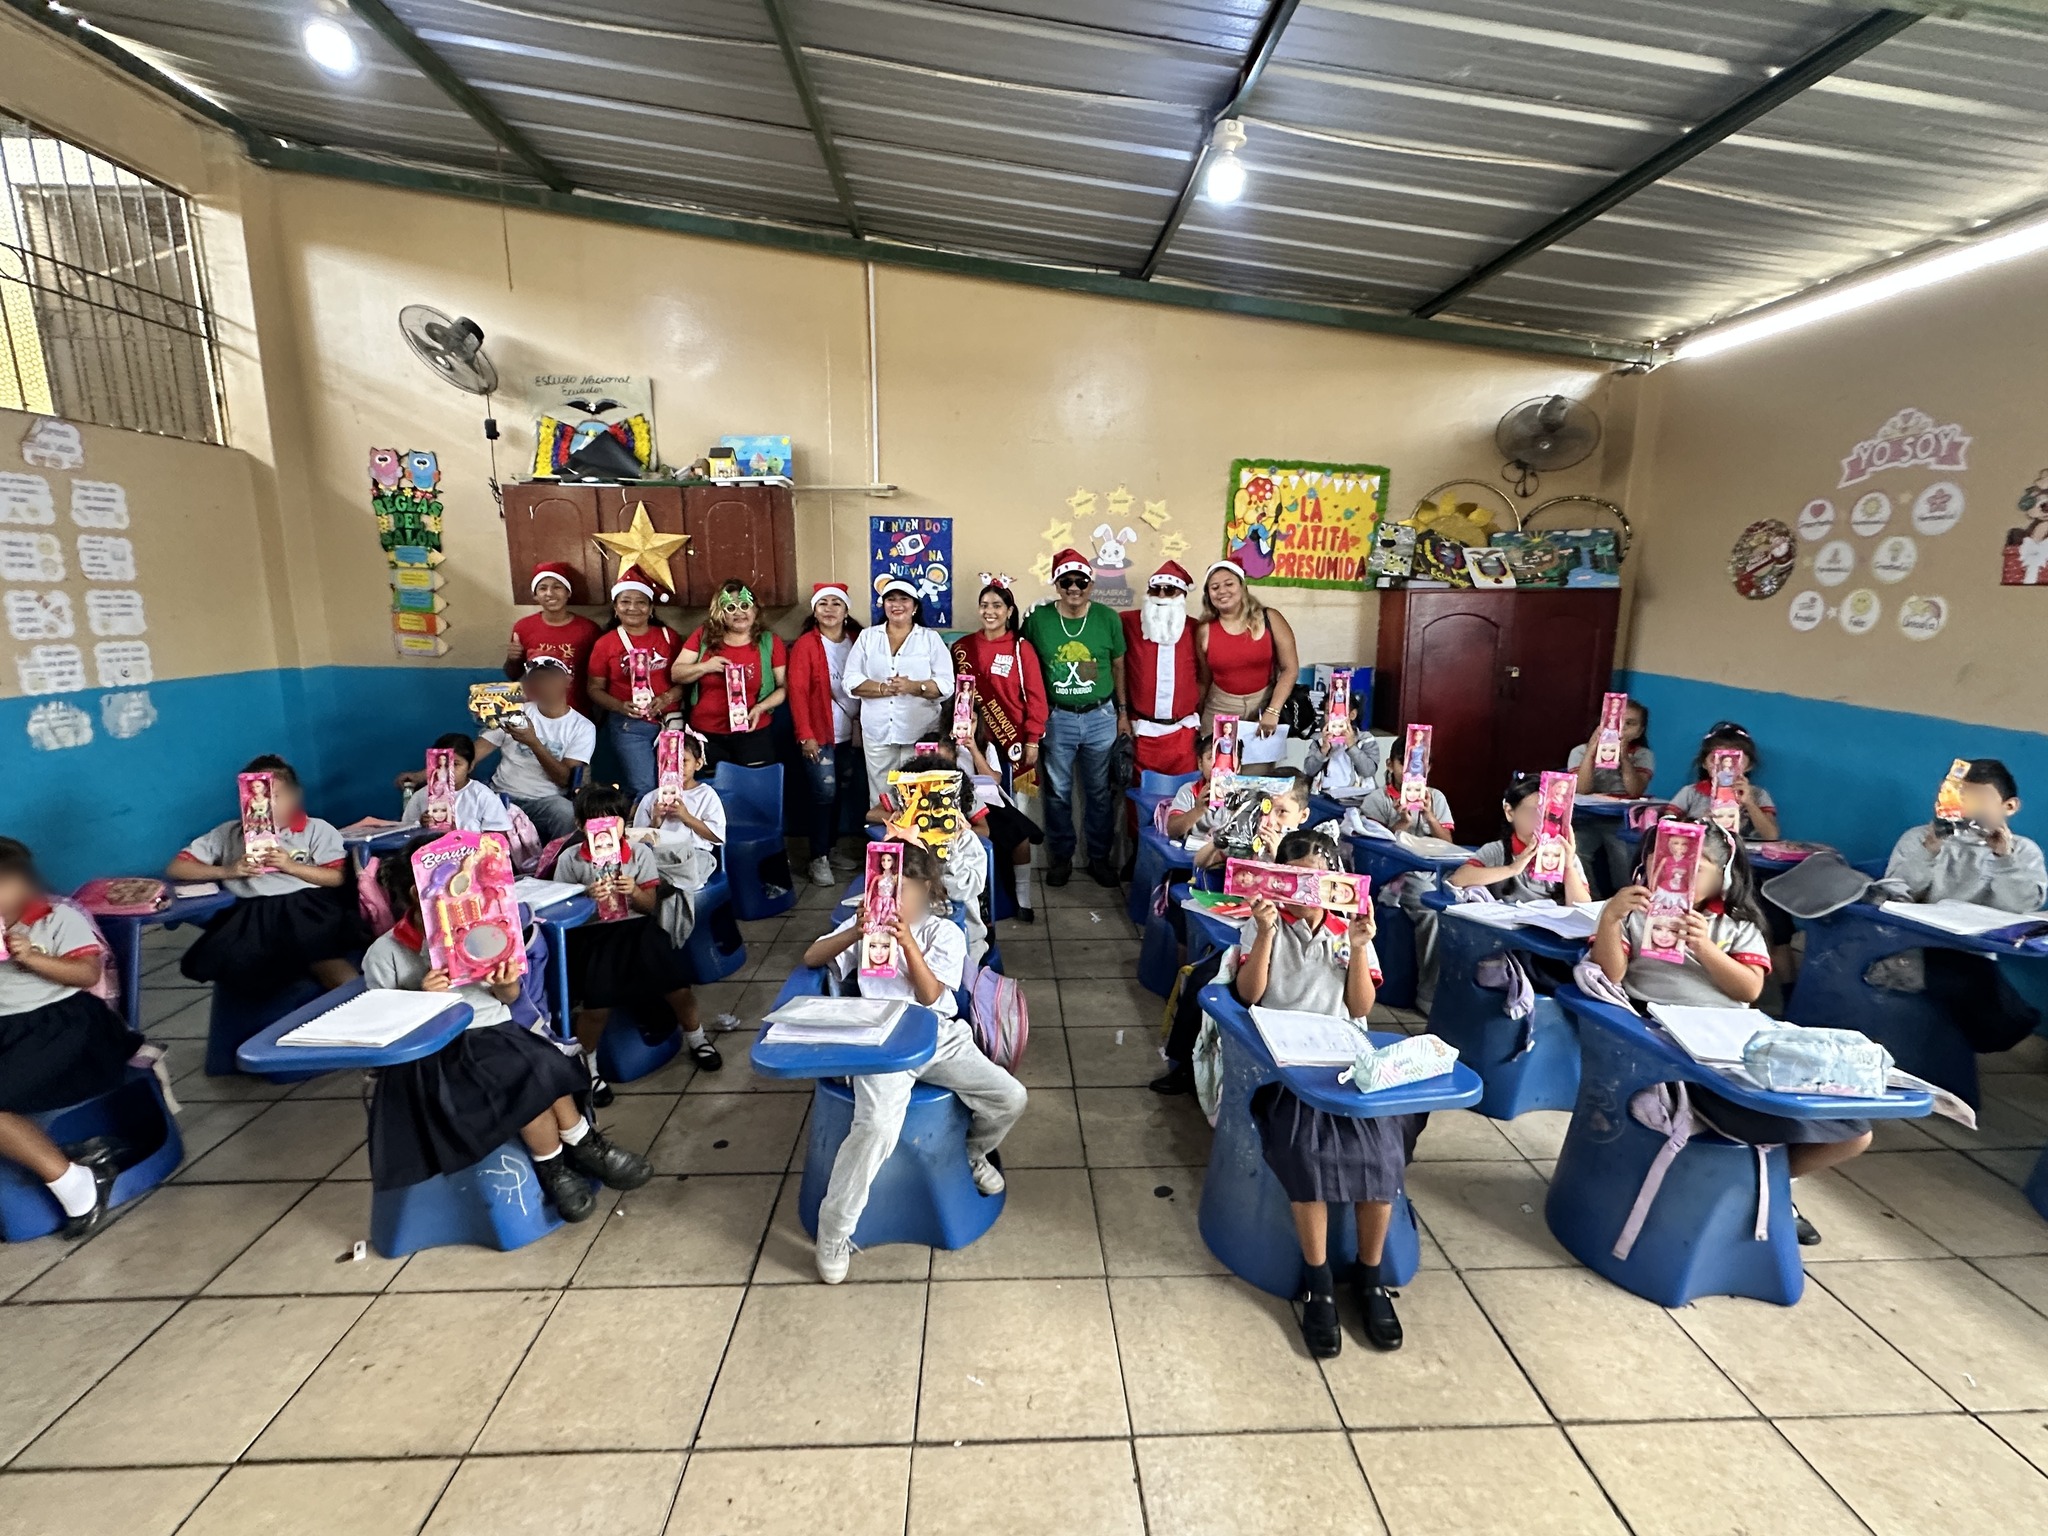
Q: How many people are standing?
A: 9